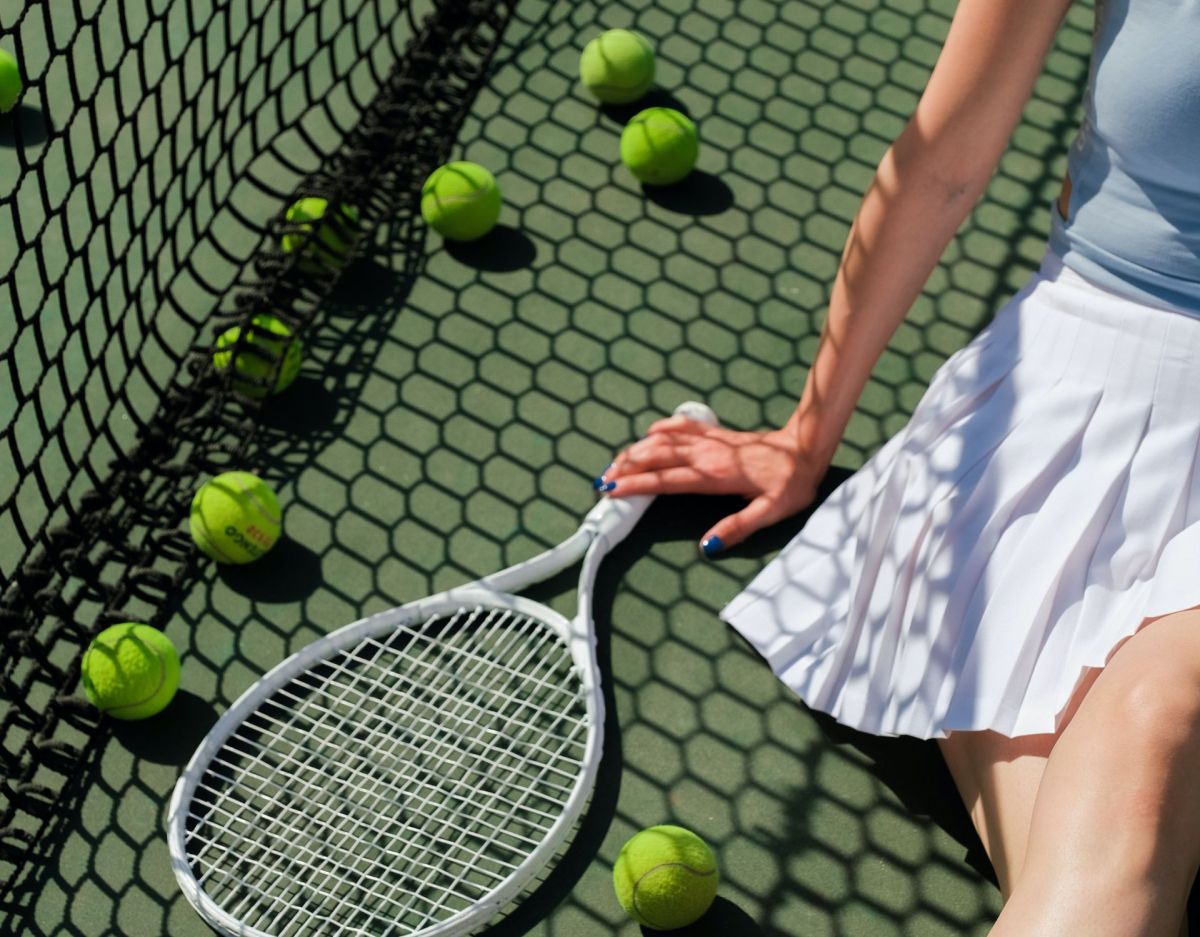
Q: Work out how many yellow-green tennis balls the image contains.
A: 9